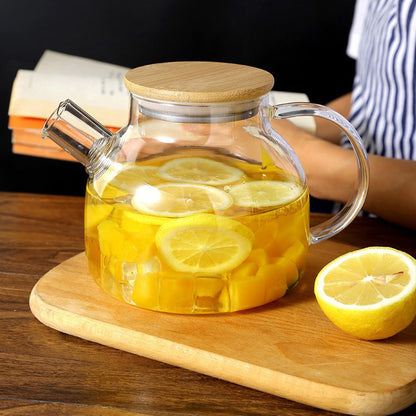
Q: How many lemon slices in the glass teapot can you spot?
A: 5